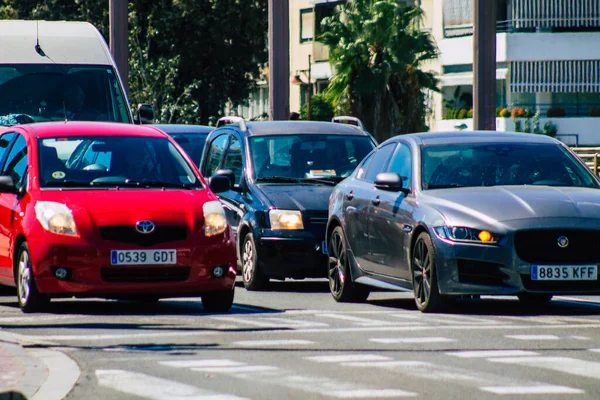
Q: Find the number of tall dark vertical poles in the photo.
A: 3